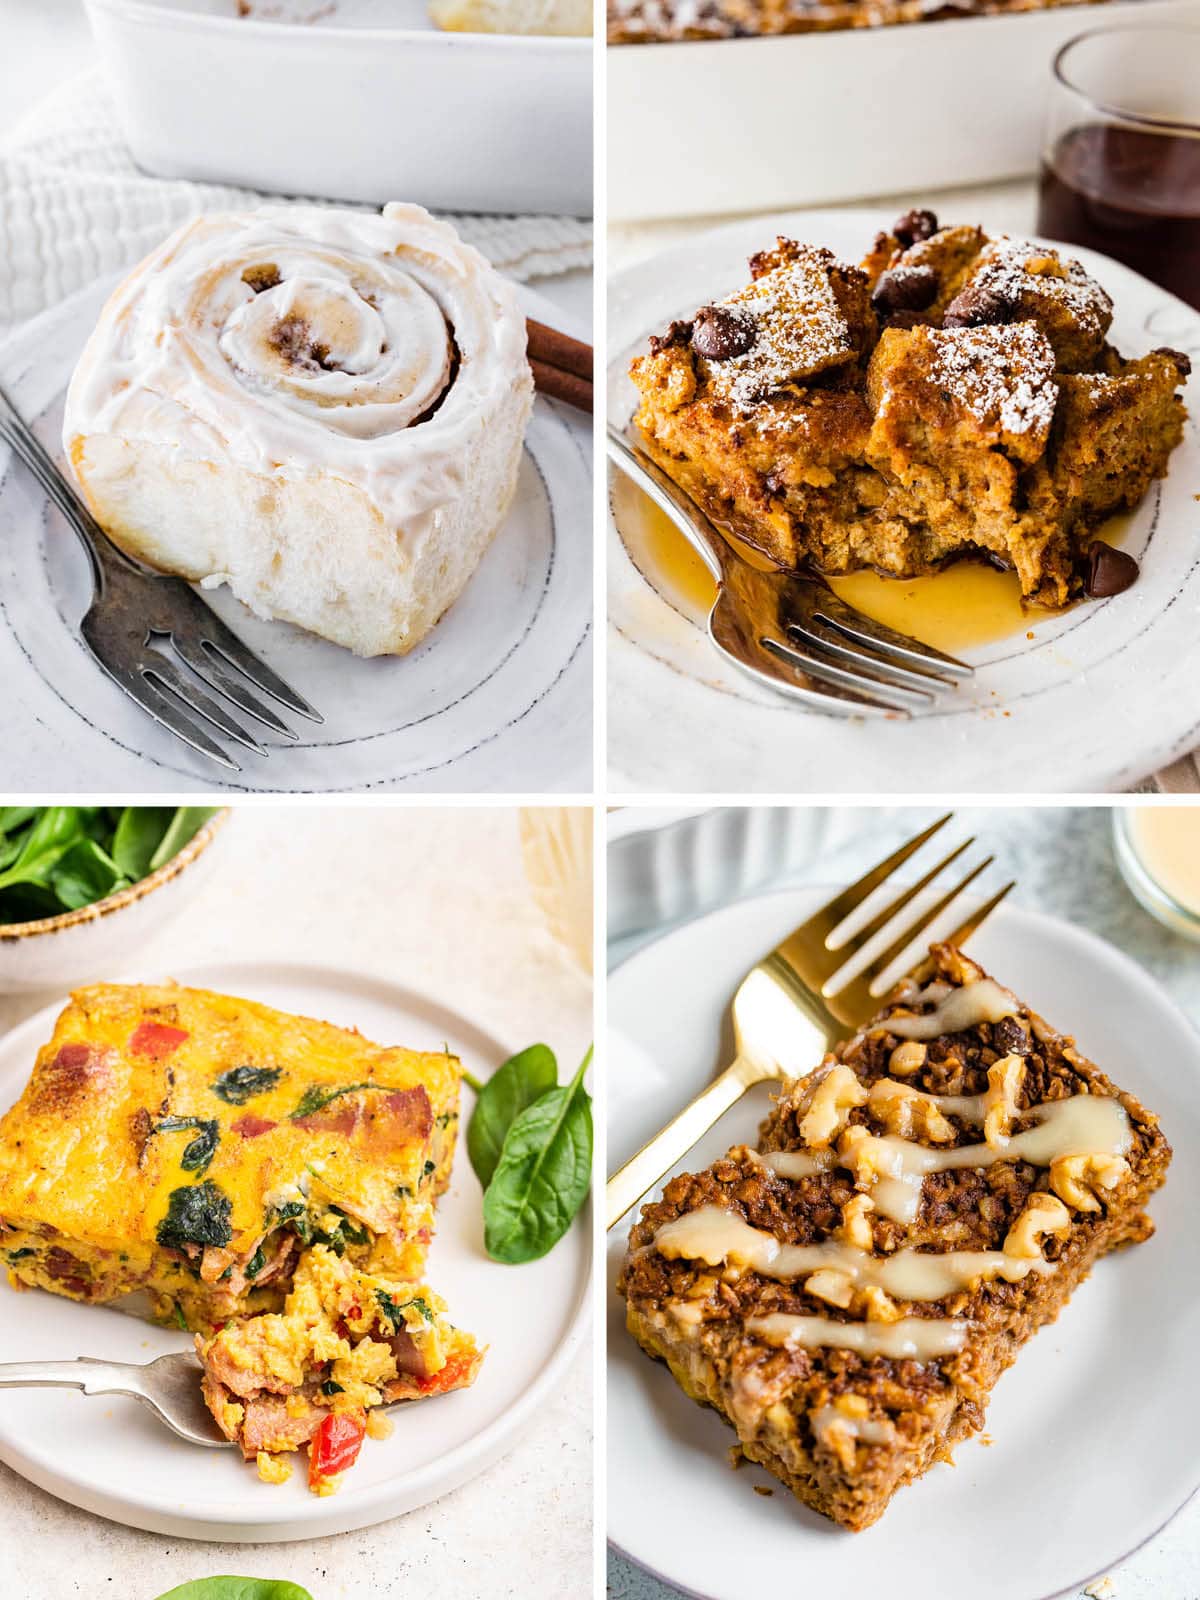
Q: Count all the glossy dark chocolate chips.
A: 5